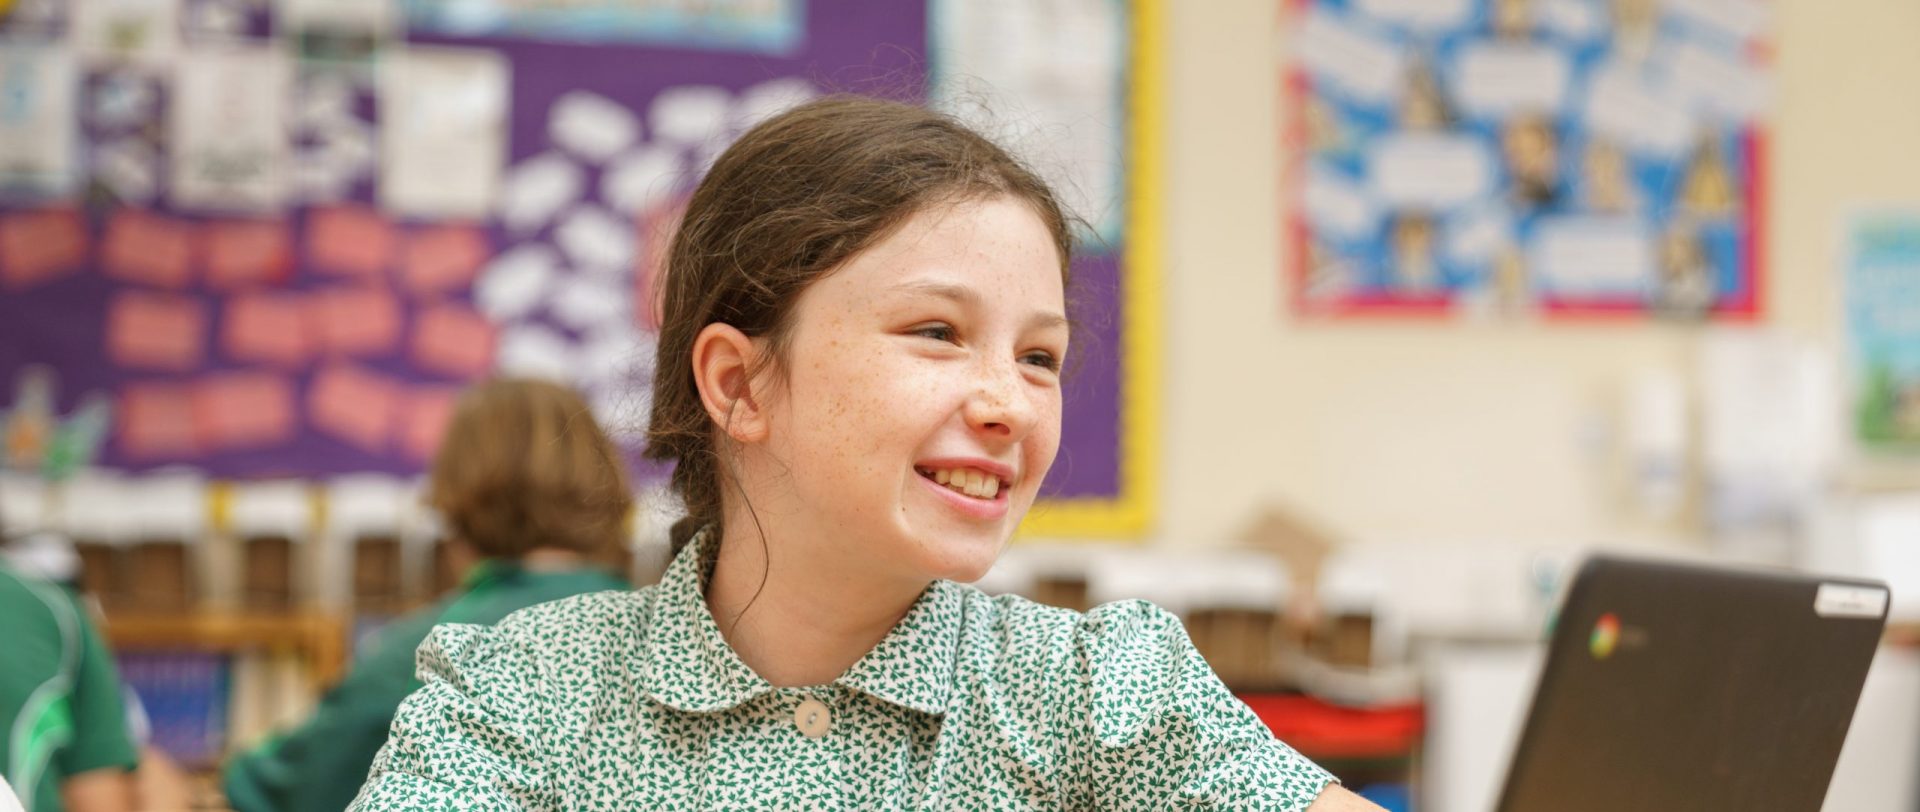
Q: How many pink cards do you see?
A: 13